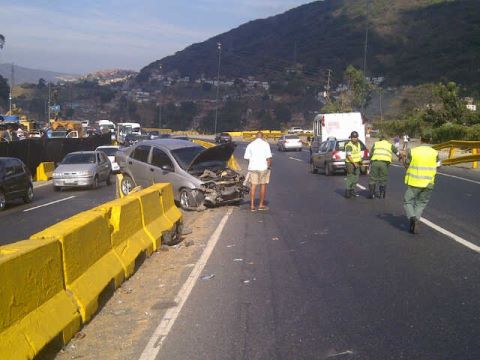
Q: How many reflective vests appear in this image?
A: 3